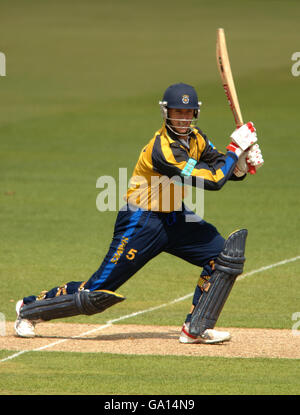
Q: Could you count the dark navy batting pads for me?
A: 2